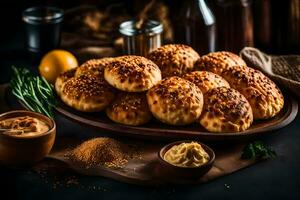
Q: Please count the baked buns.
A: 11